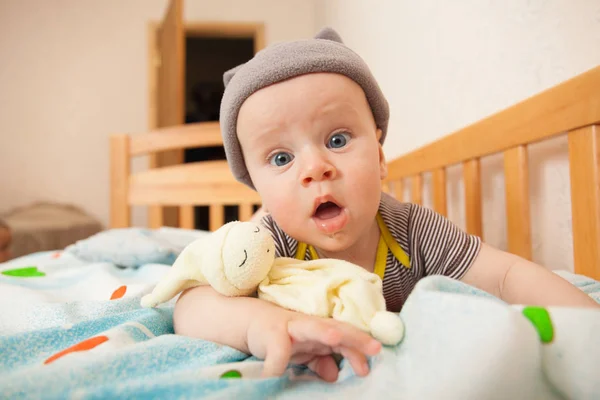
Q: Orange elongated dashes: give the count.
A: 2